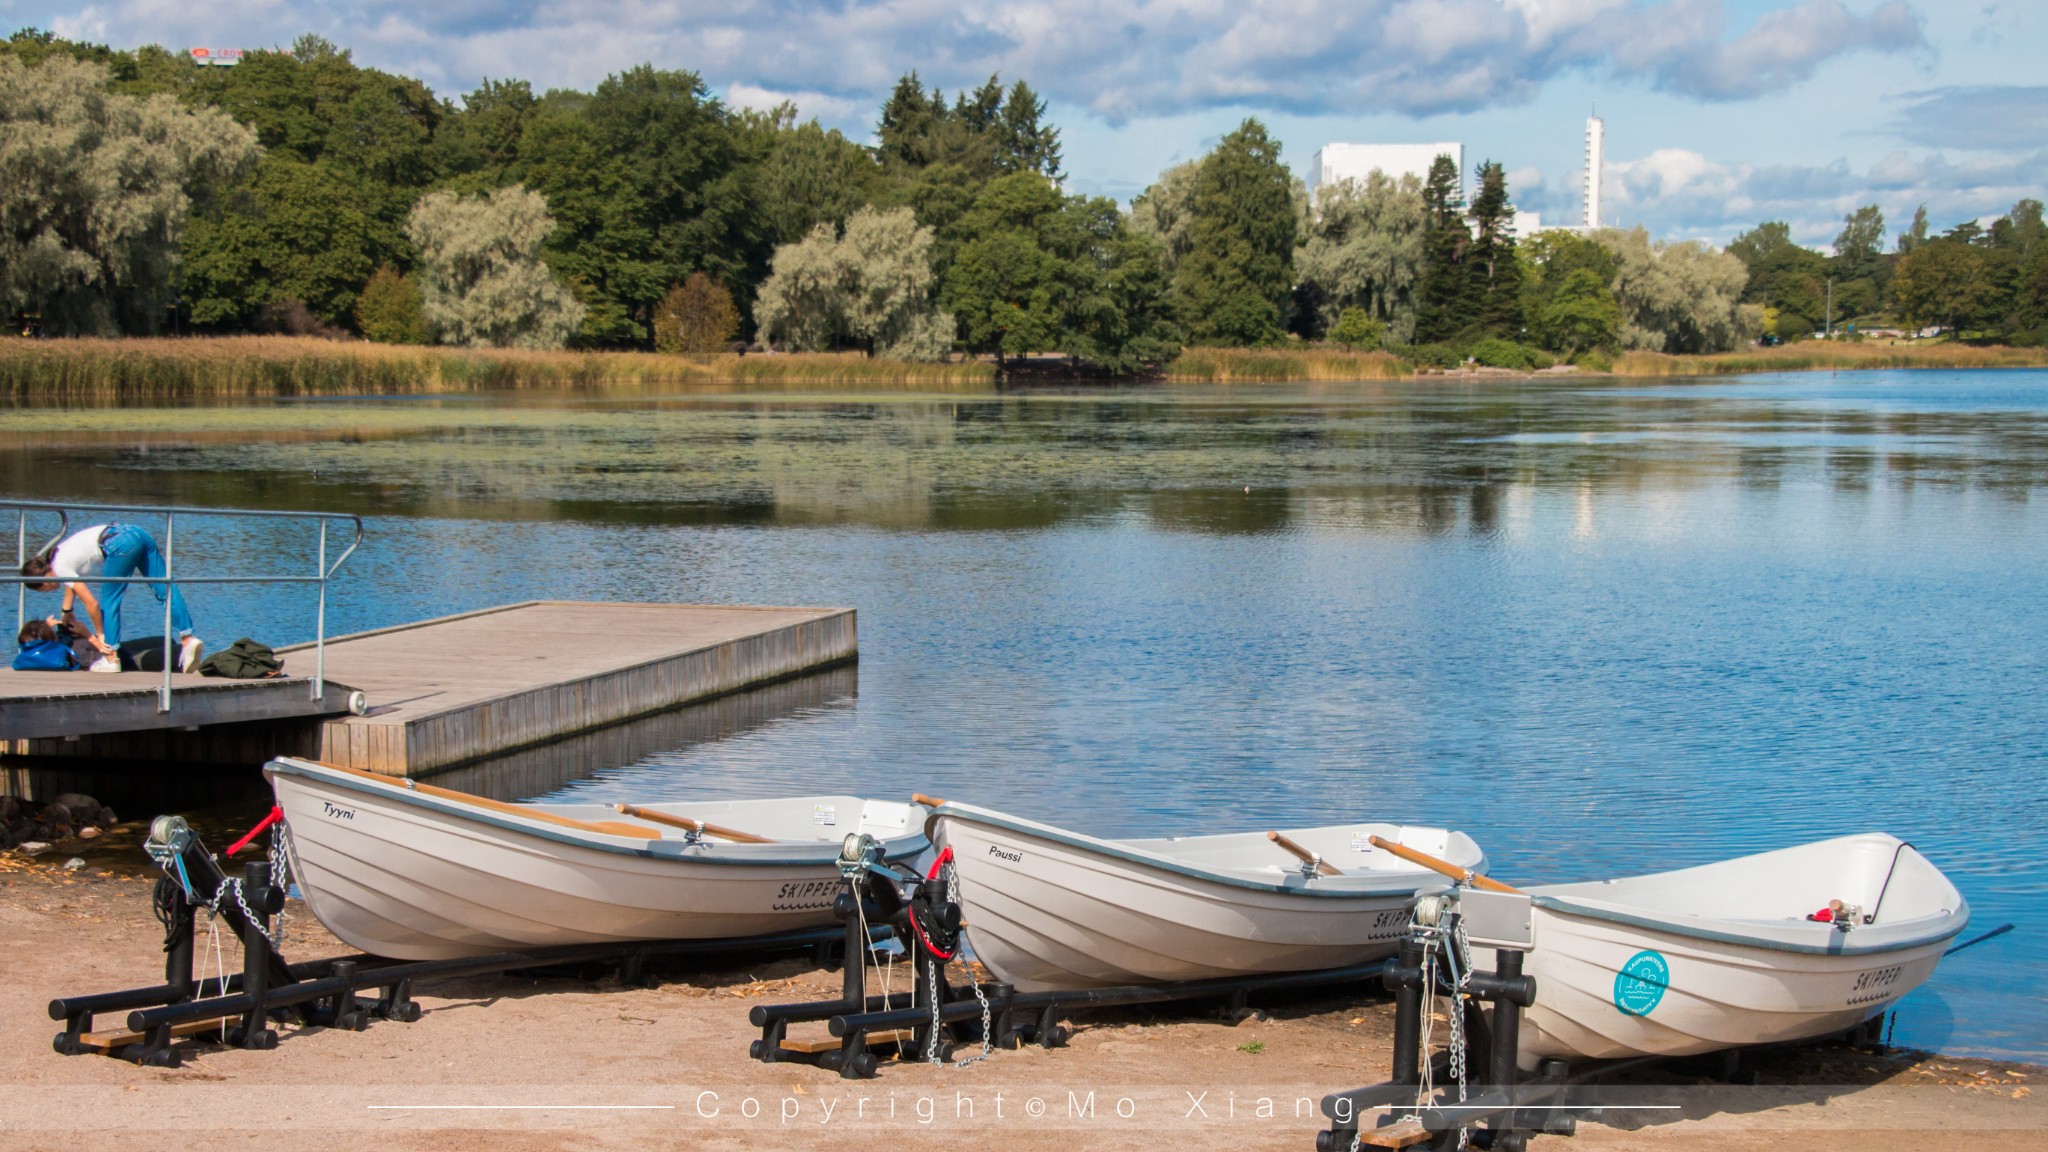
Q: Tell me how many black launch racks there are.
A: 3